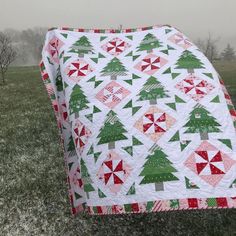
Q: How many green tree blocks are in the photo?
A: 12